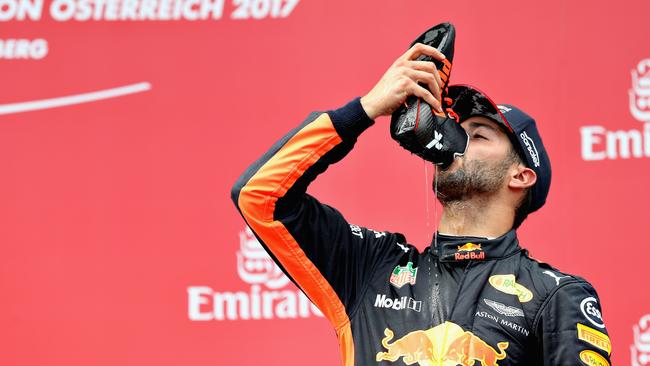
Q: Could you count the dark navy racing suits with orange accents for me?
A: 1